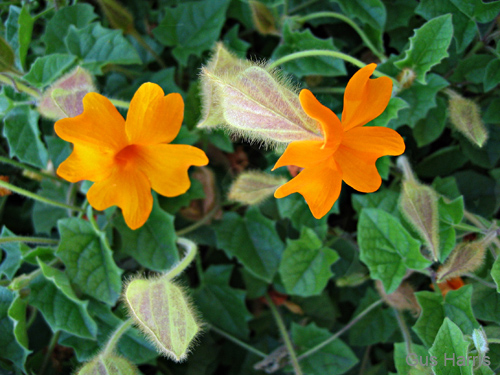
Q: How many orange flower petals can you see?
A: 10